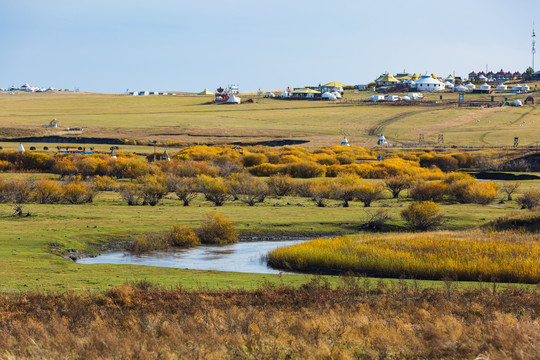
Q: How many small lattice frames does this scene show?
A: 3